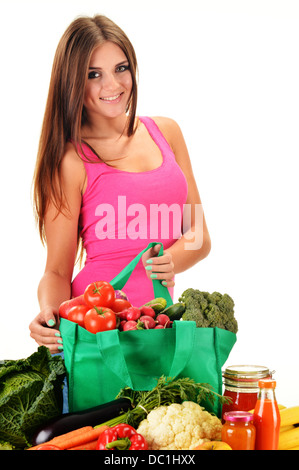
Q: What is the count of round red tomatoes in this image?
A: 4